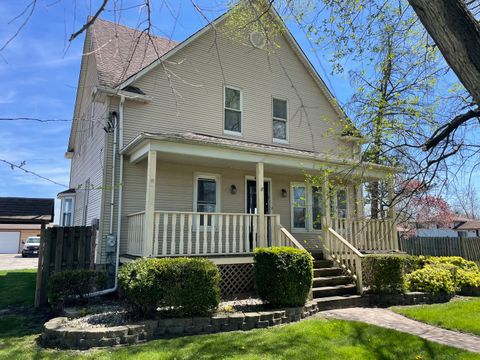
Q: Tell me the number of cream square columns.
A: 4